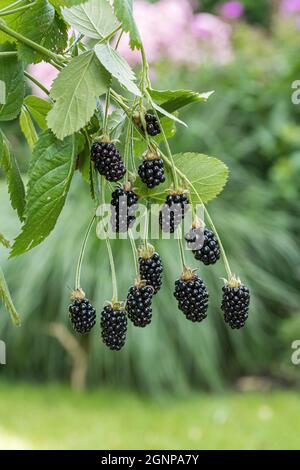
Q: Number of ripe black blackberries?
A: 12